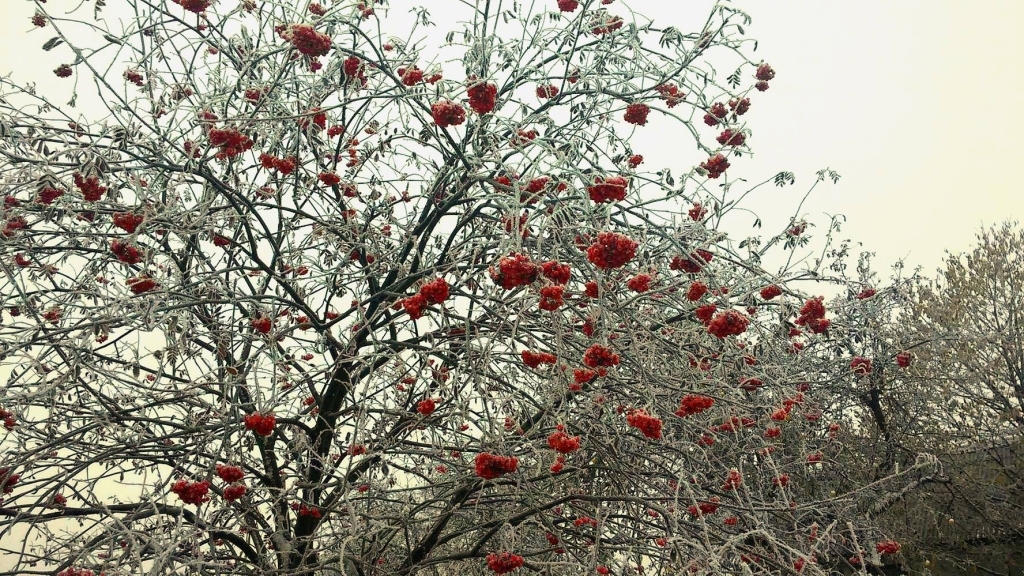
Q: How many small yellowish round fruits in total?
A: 3